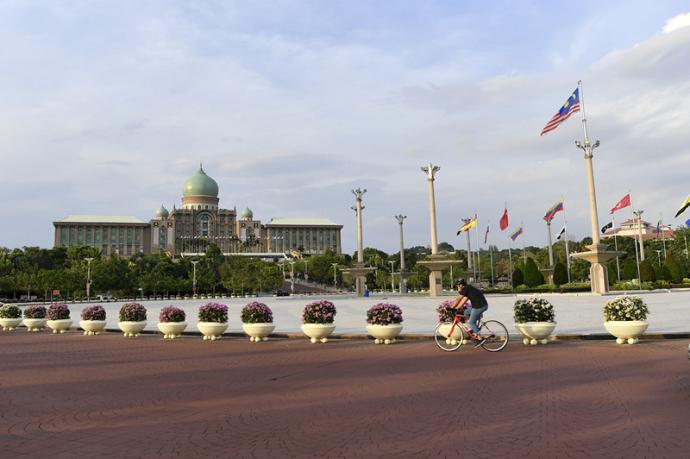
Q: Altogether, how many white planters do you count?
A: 13